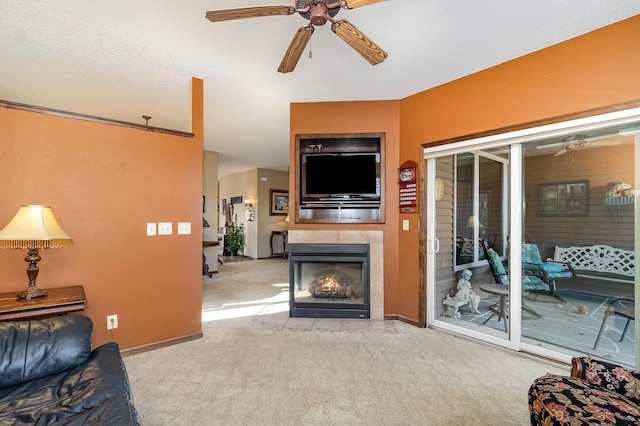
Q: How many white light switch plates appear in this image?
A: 4